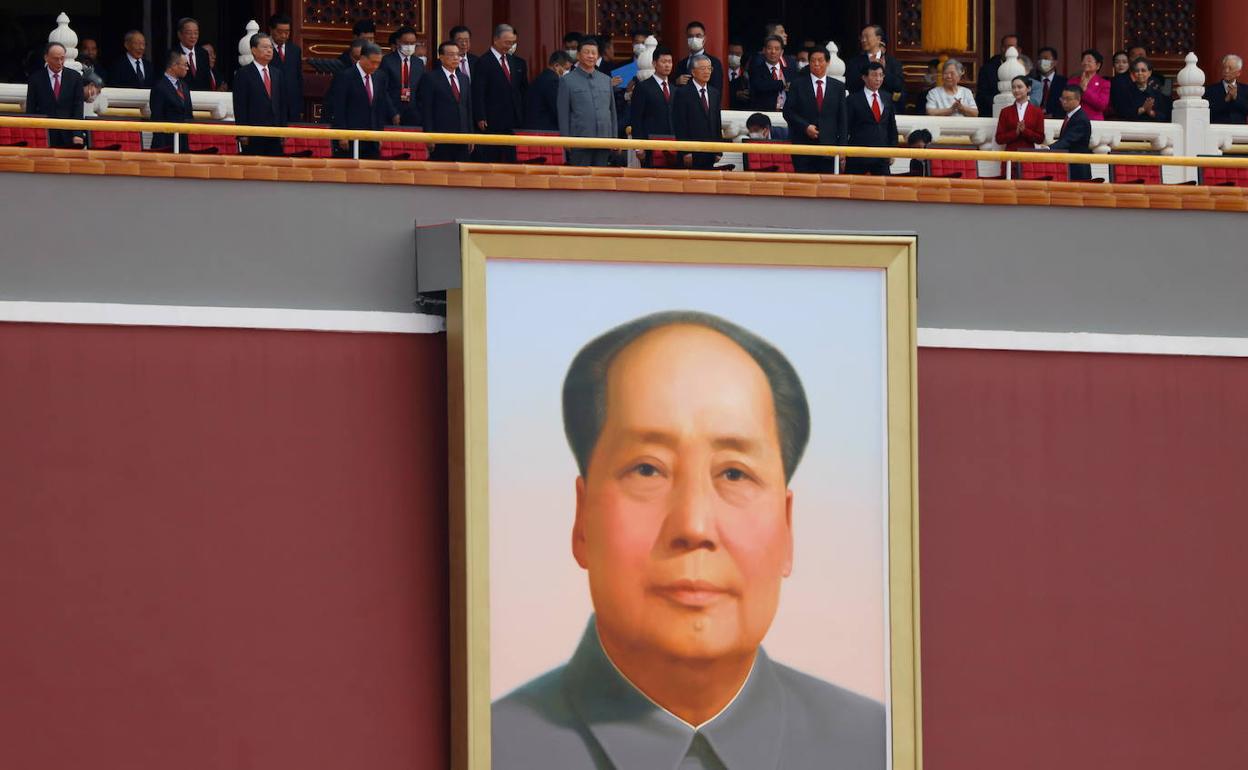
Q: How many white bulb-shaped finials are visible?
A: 6